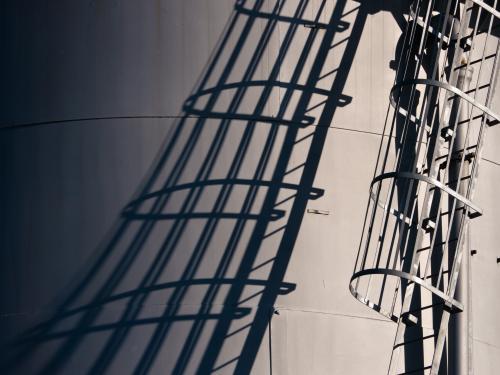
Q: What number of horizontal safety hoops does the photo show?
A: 4